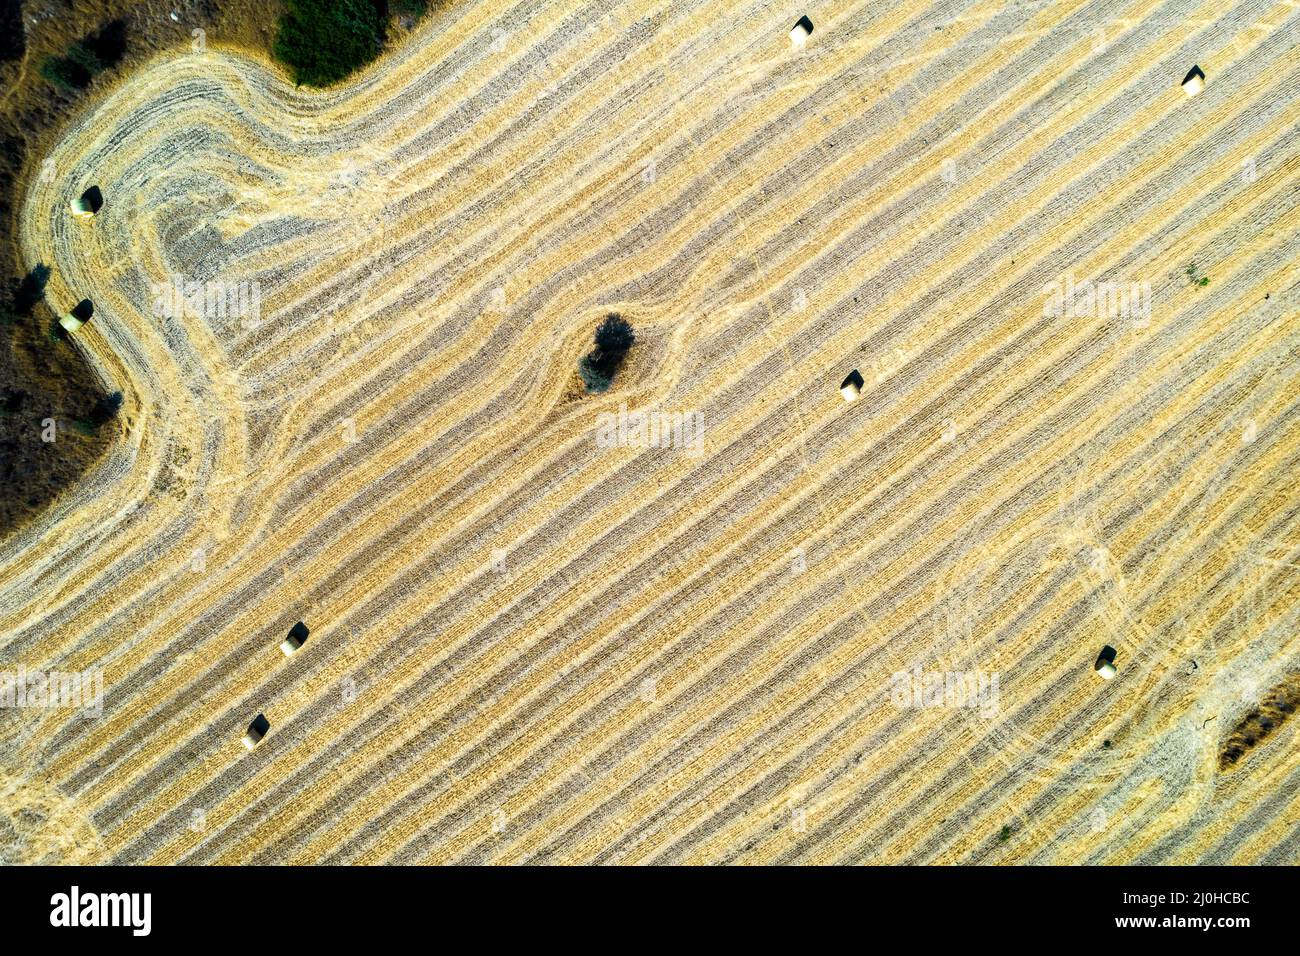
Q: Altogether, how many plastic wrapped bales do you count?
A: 8